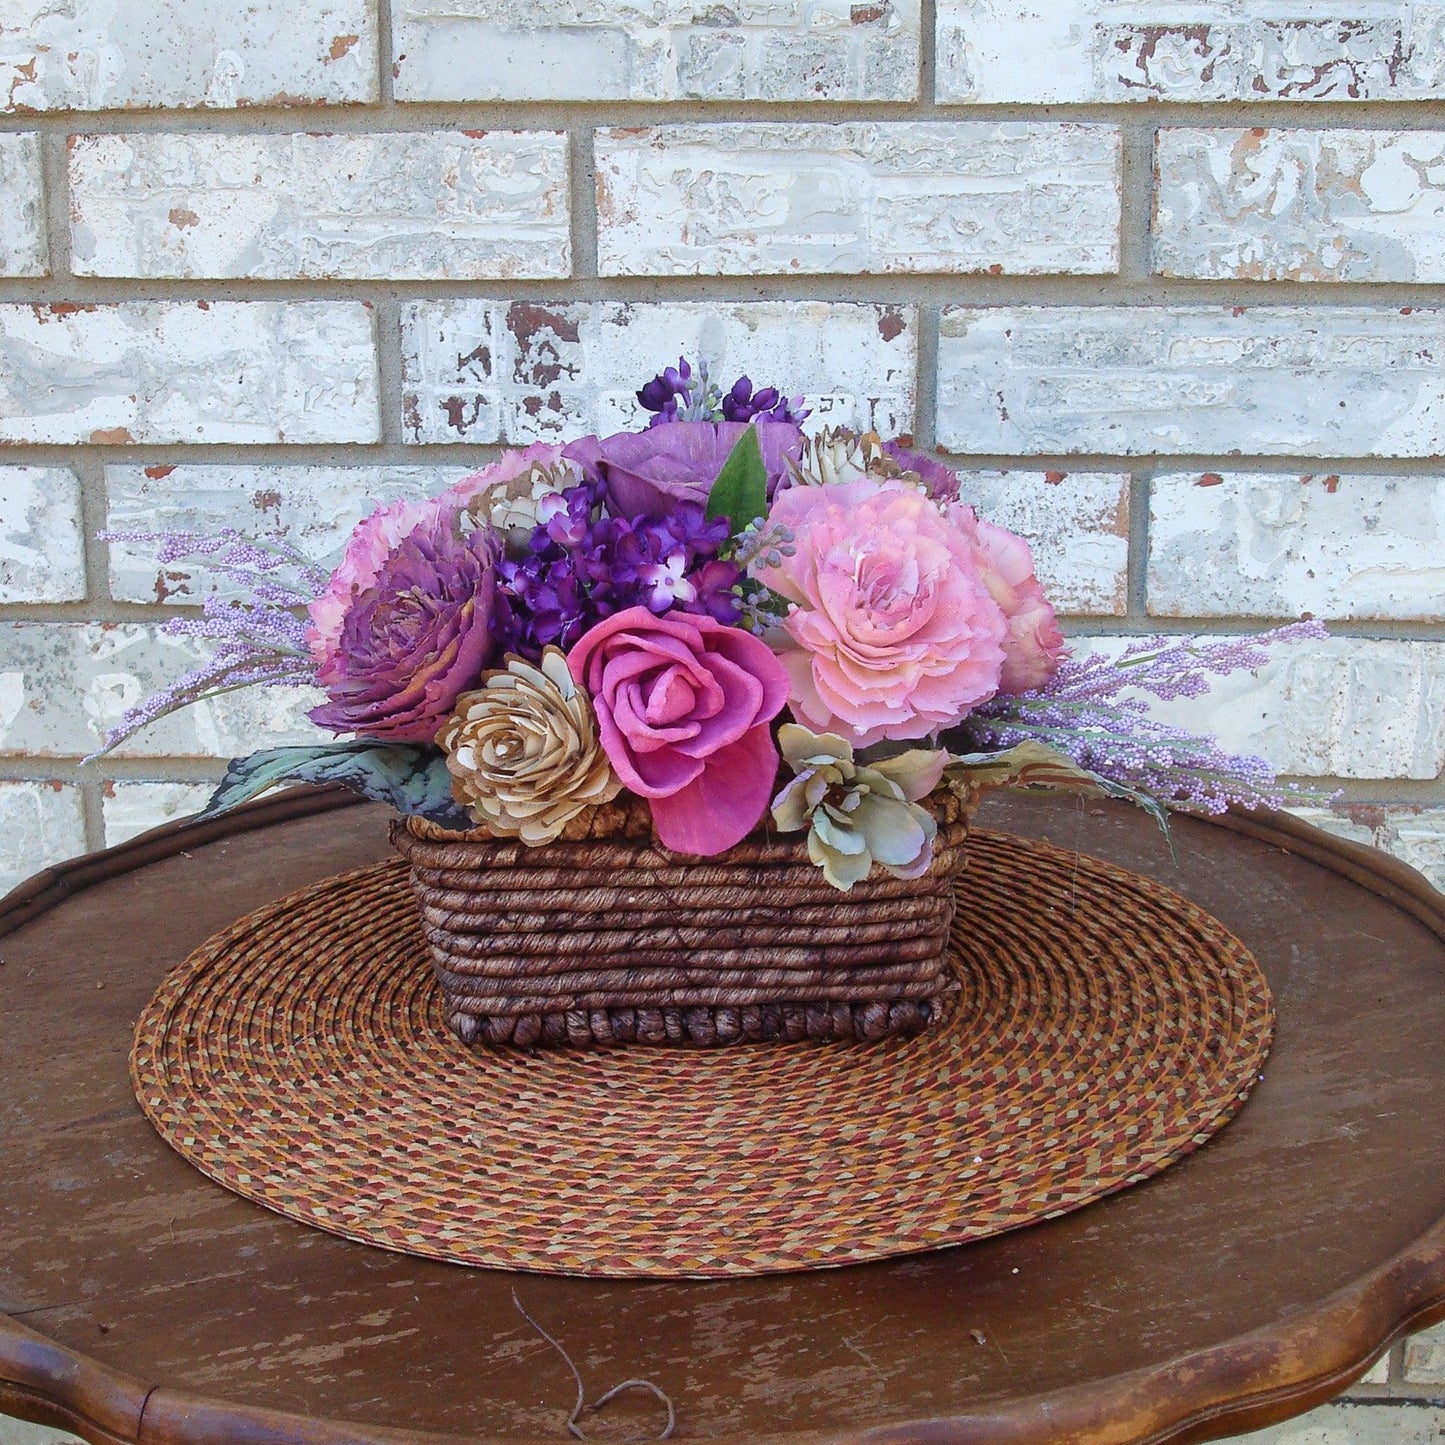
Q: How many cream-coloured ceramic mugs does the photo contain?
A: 0